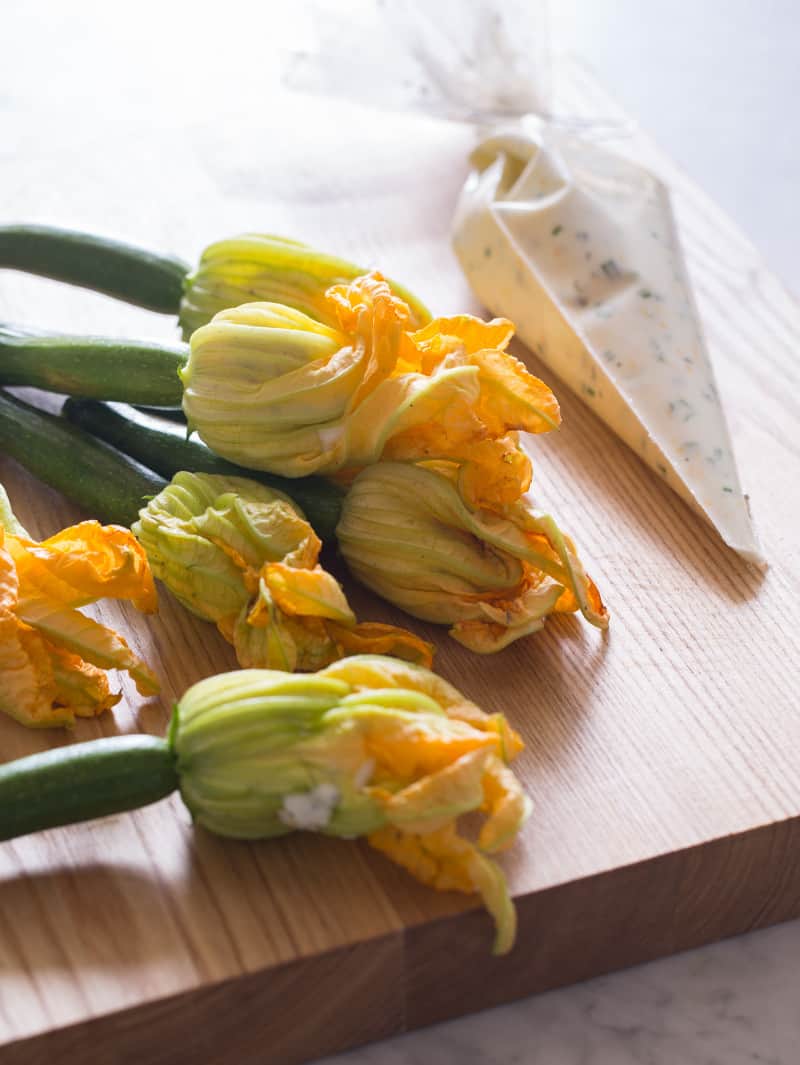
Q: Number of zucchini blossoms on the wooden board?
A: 6